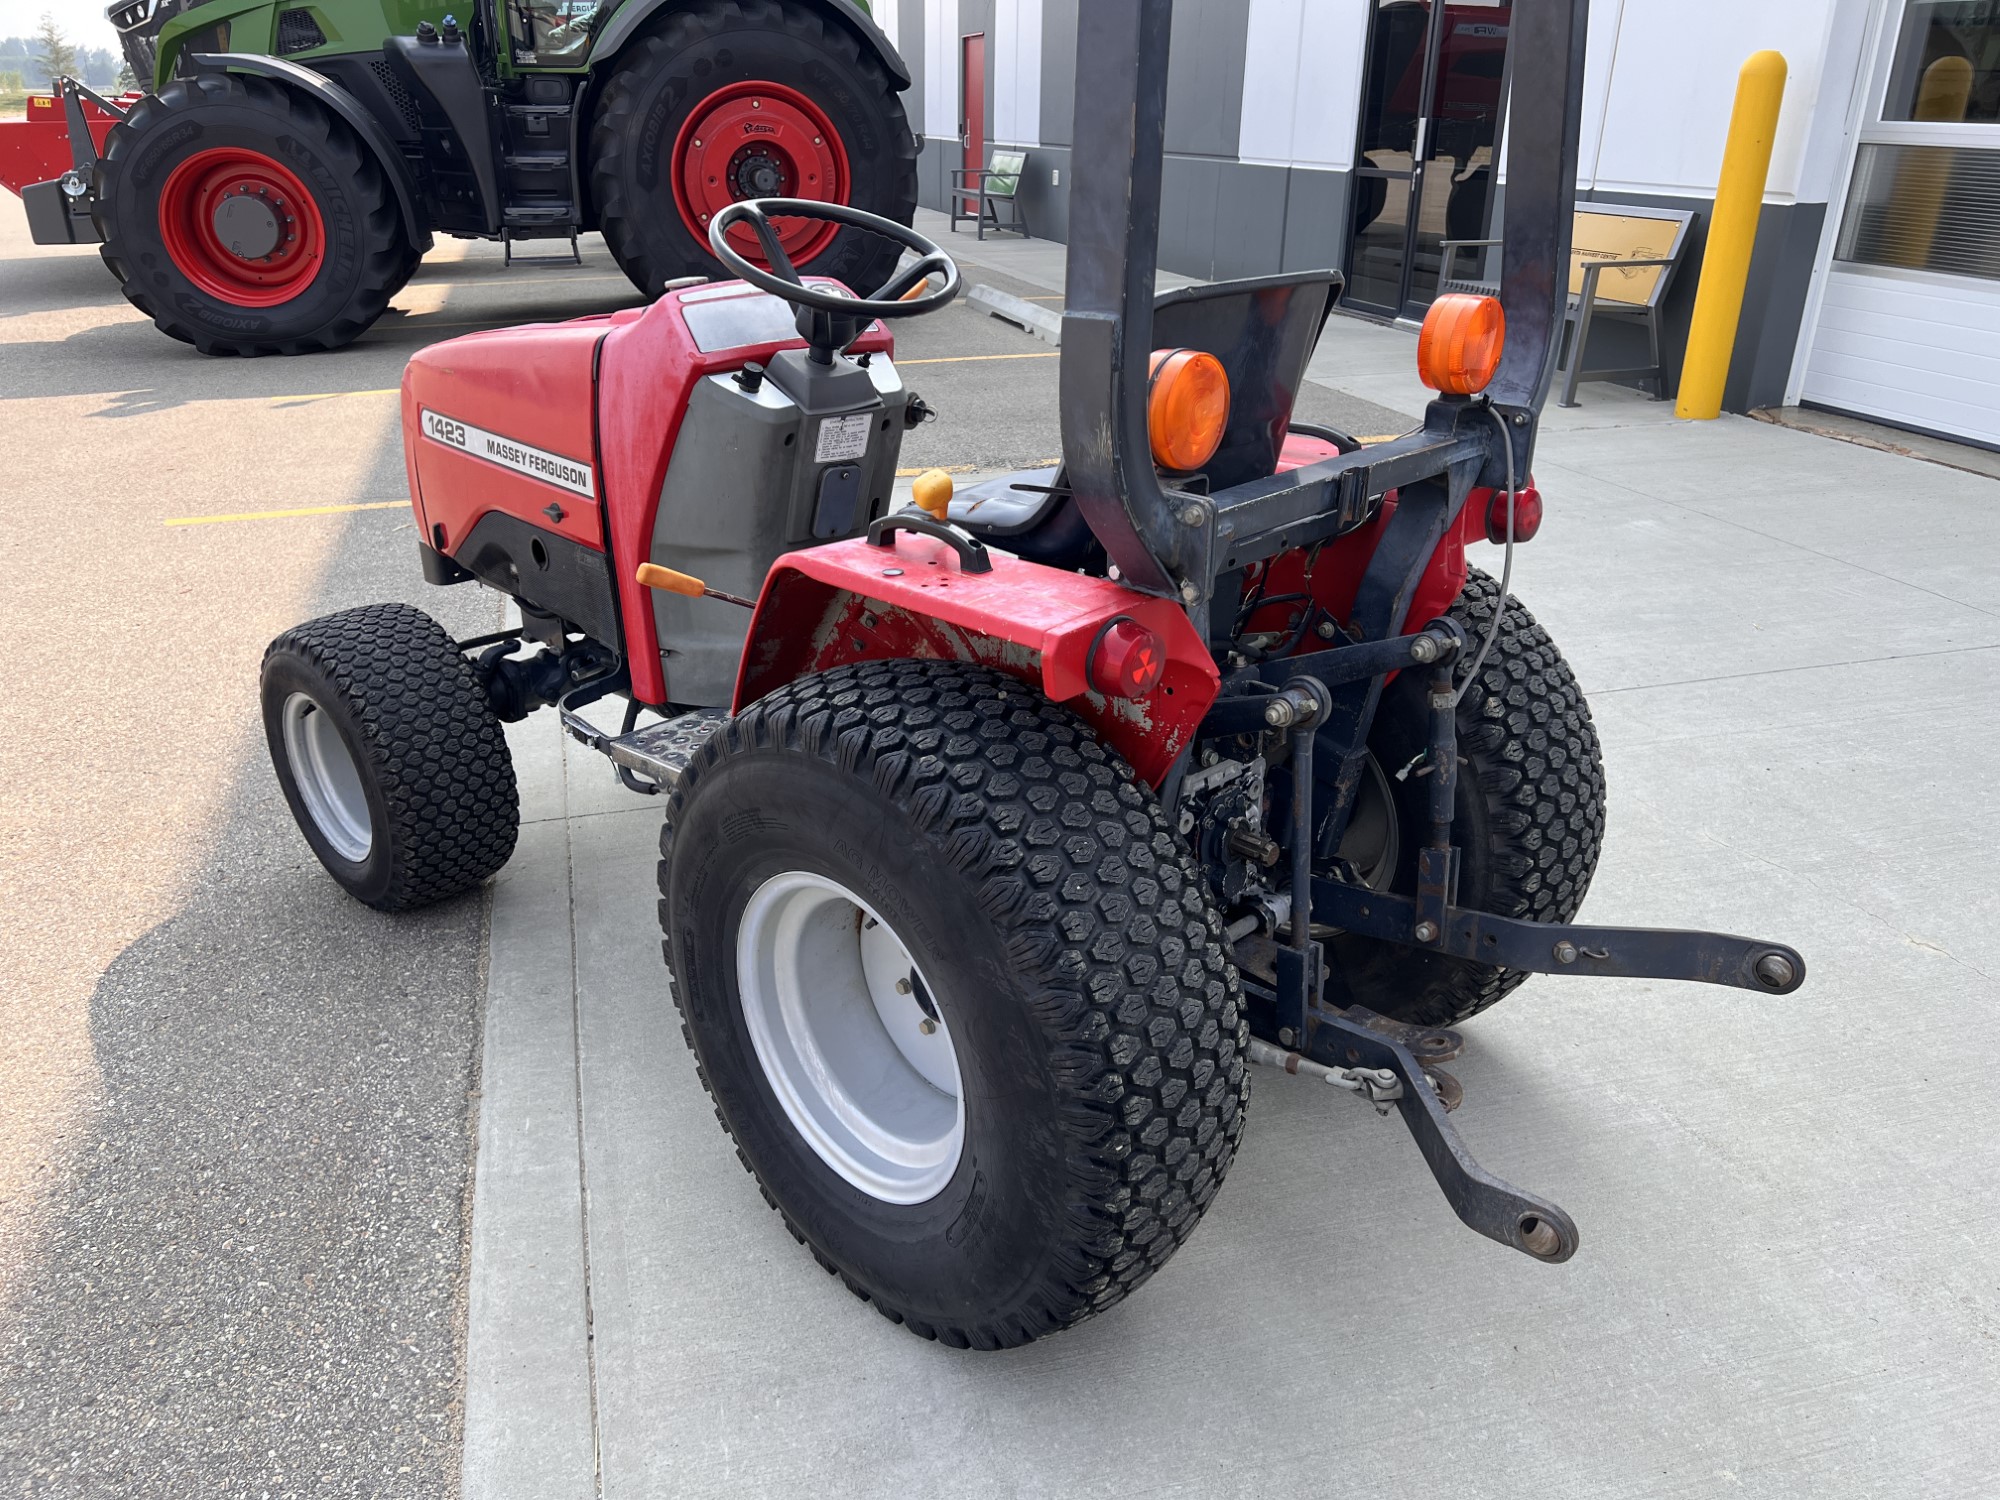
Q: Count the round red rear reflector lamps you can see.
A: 2